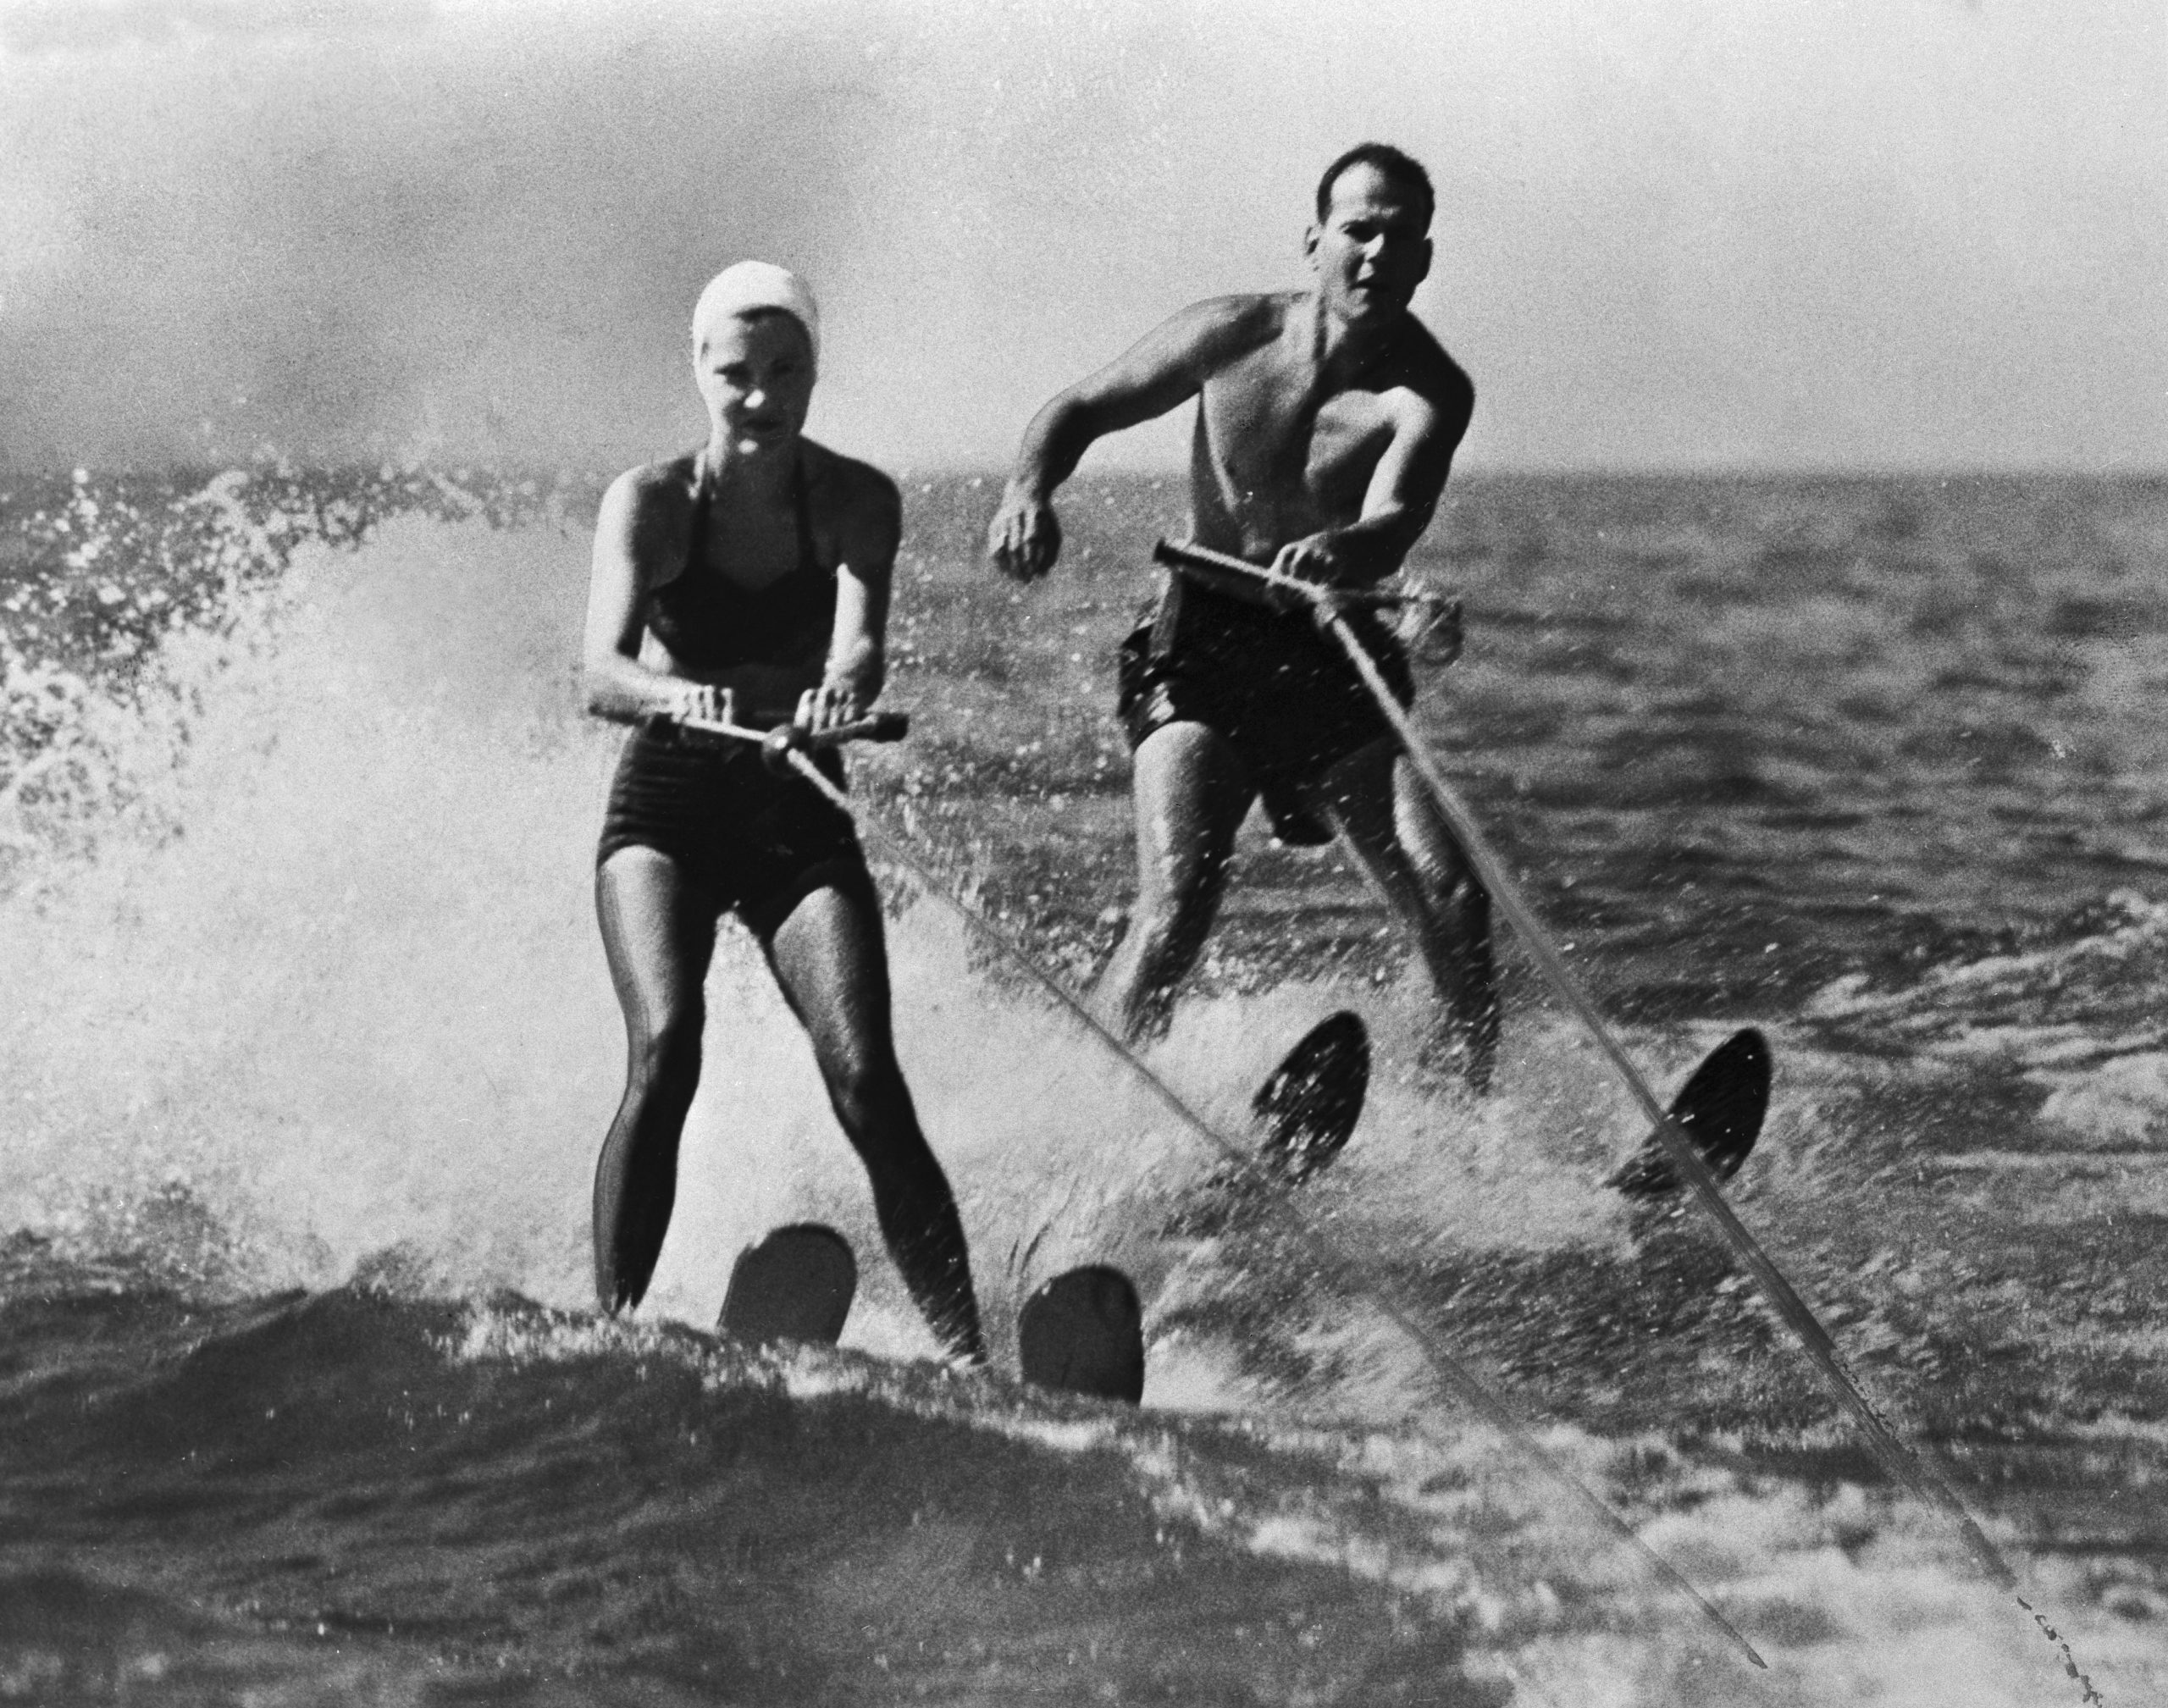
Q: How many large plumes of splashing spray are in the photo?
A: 1